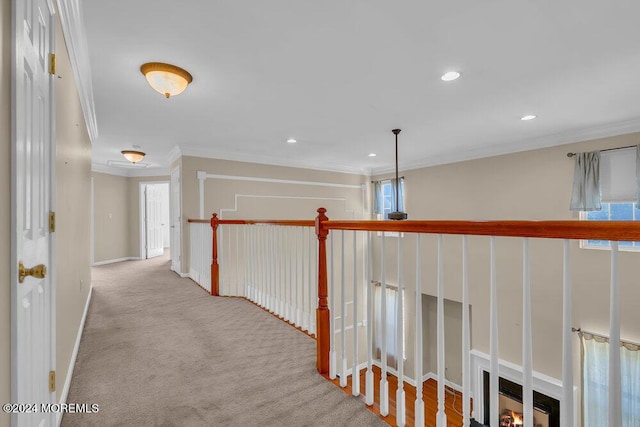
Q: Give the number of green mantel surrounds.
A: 0